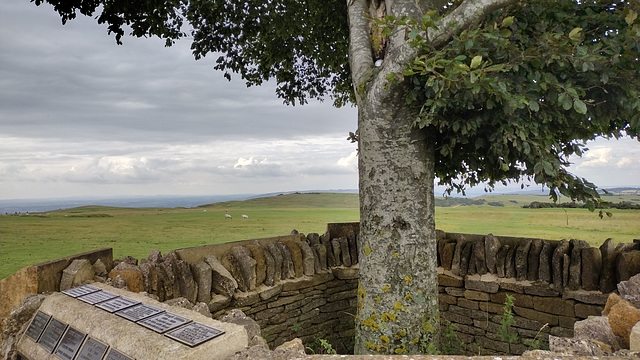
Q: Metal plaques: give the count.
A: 11